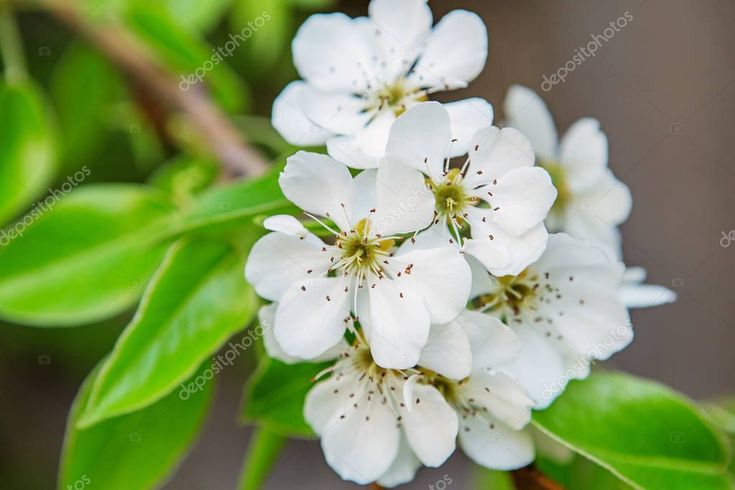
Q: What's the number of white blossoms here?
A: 7